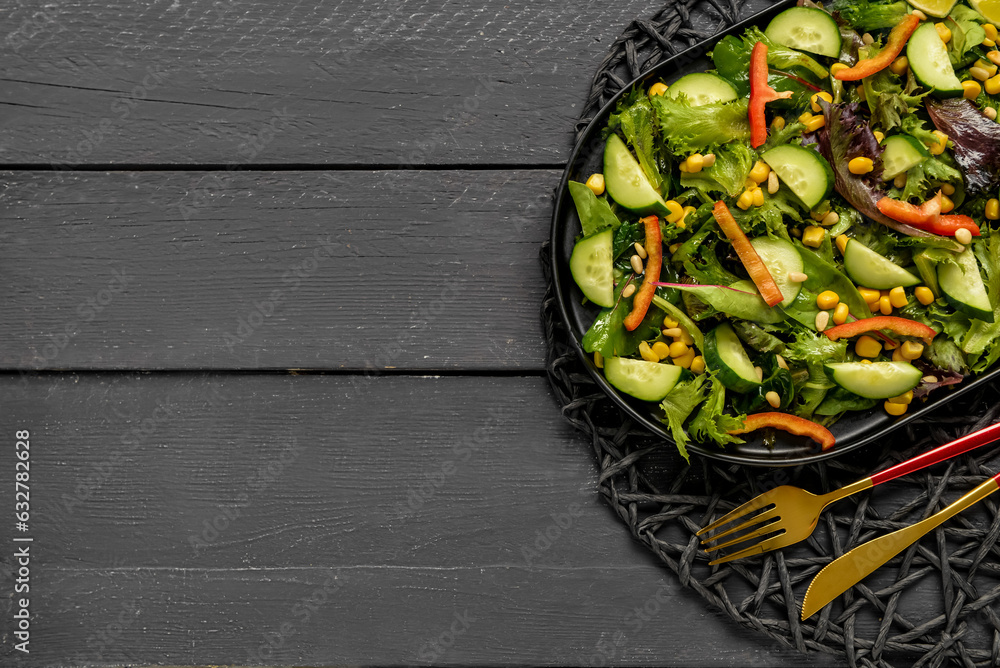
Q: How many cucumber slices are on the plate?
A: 13